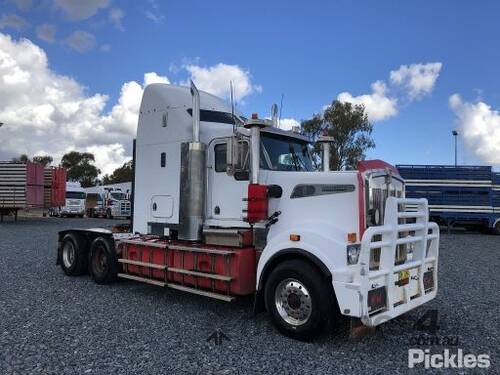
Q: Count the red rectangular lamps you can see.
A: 2